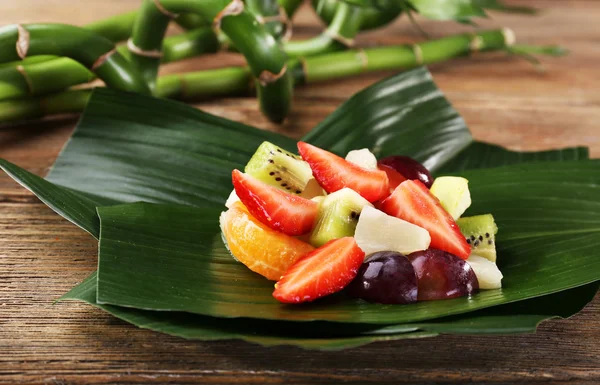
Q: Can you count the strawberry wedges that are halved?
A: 4